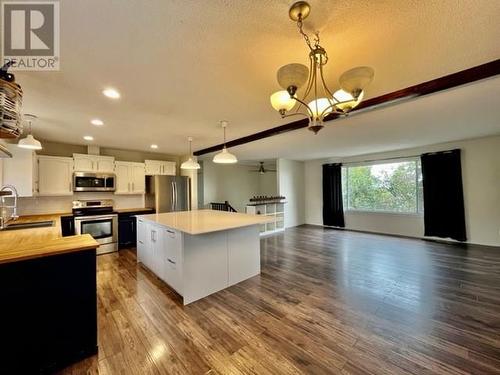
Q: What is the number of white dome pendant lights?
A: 3